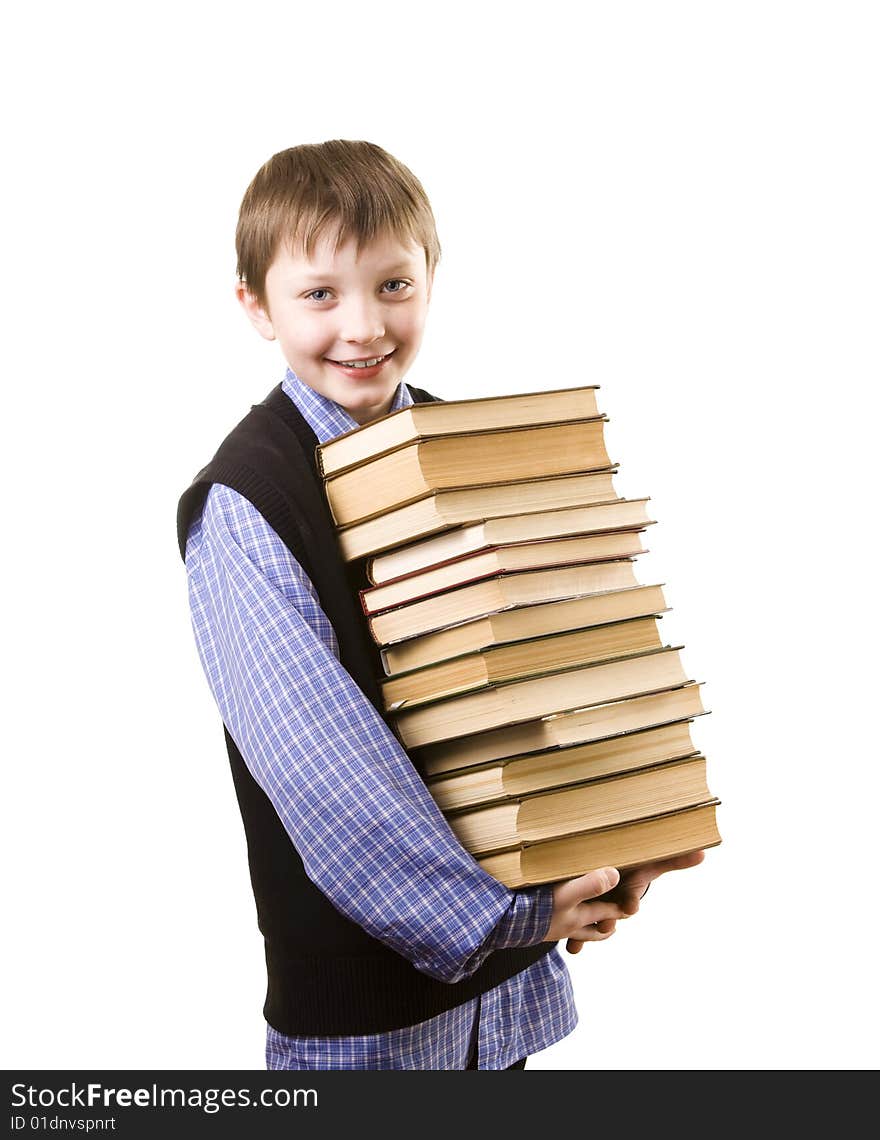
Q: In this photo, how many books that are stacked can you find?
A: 13